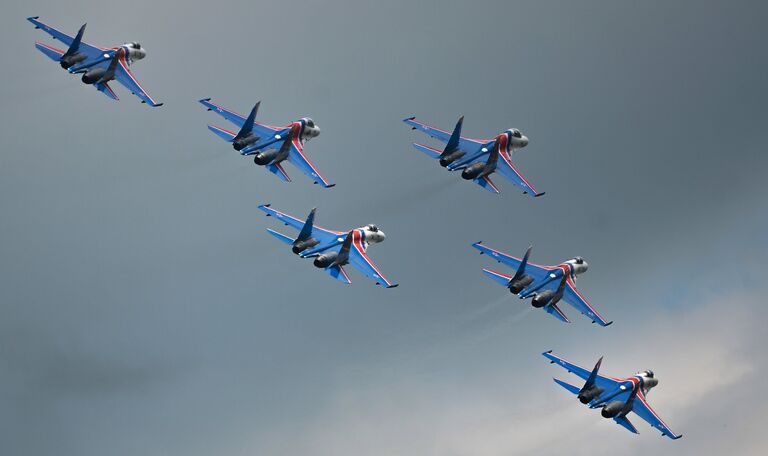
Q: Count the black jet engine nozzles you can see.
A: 12